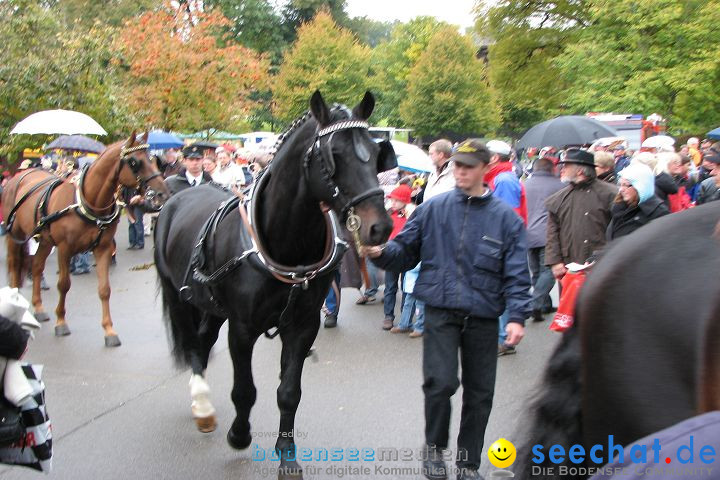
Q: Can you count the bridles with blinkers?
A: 2